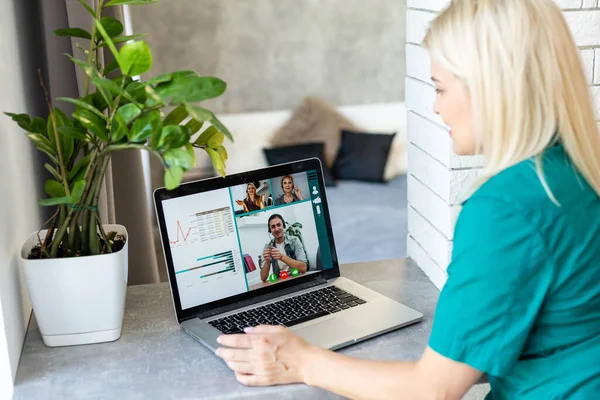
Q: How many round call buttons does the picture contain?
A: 3